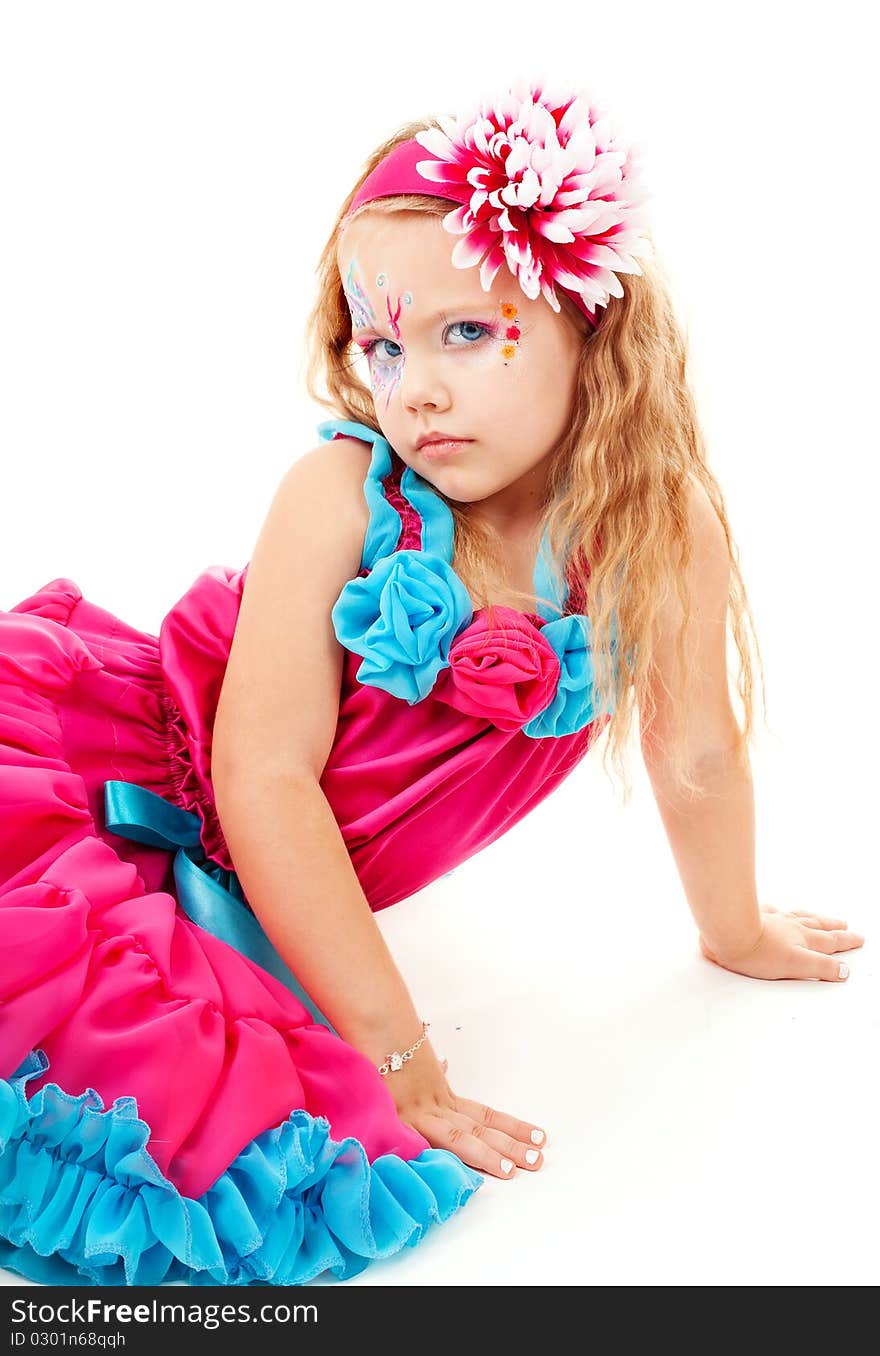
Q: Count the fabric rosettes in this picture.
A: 3